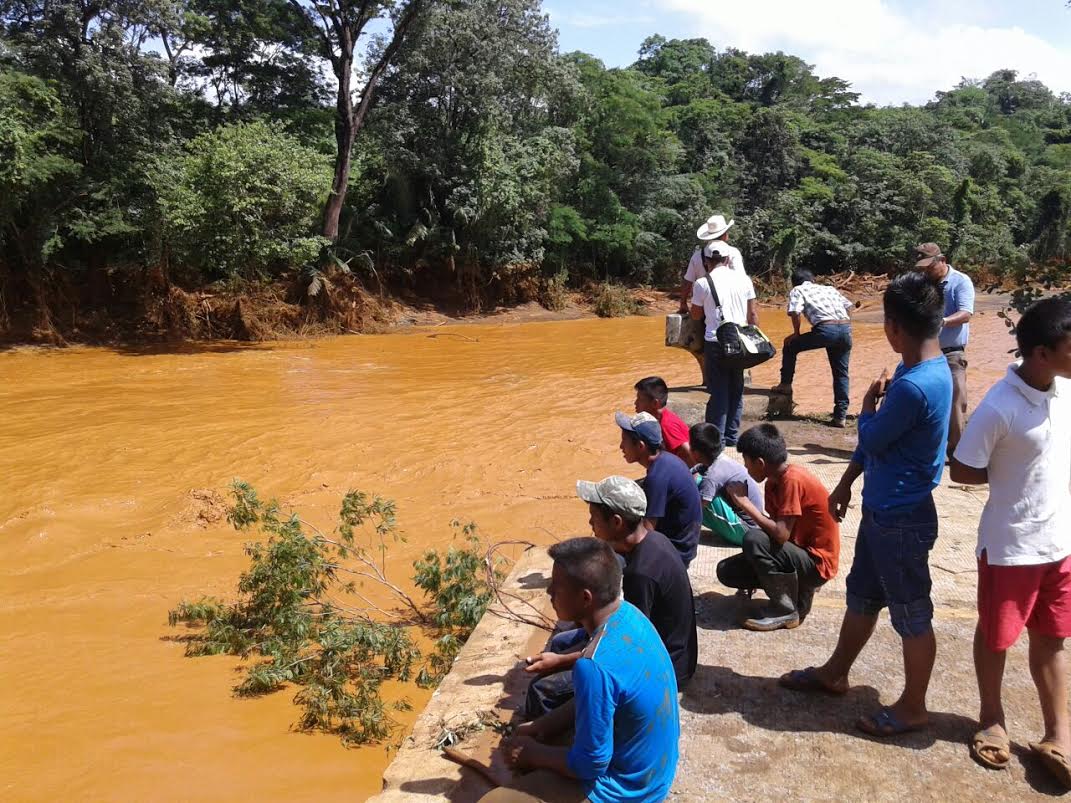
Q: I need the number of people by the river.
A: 12